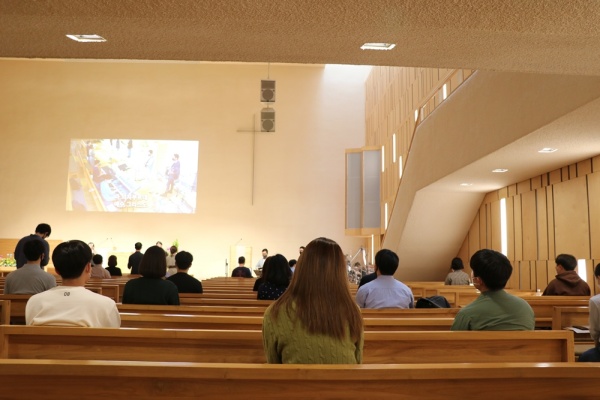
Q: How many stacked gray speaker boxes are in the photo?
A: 2